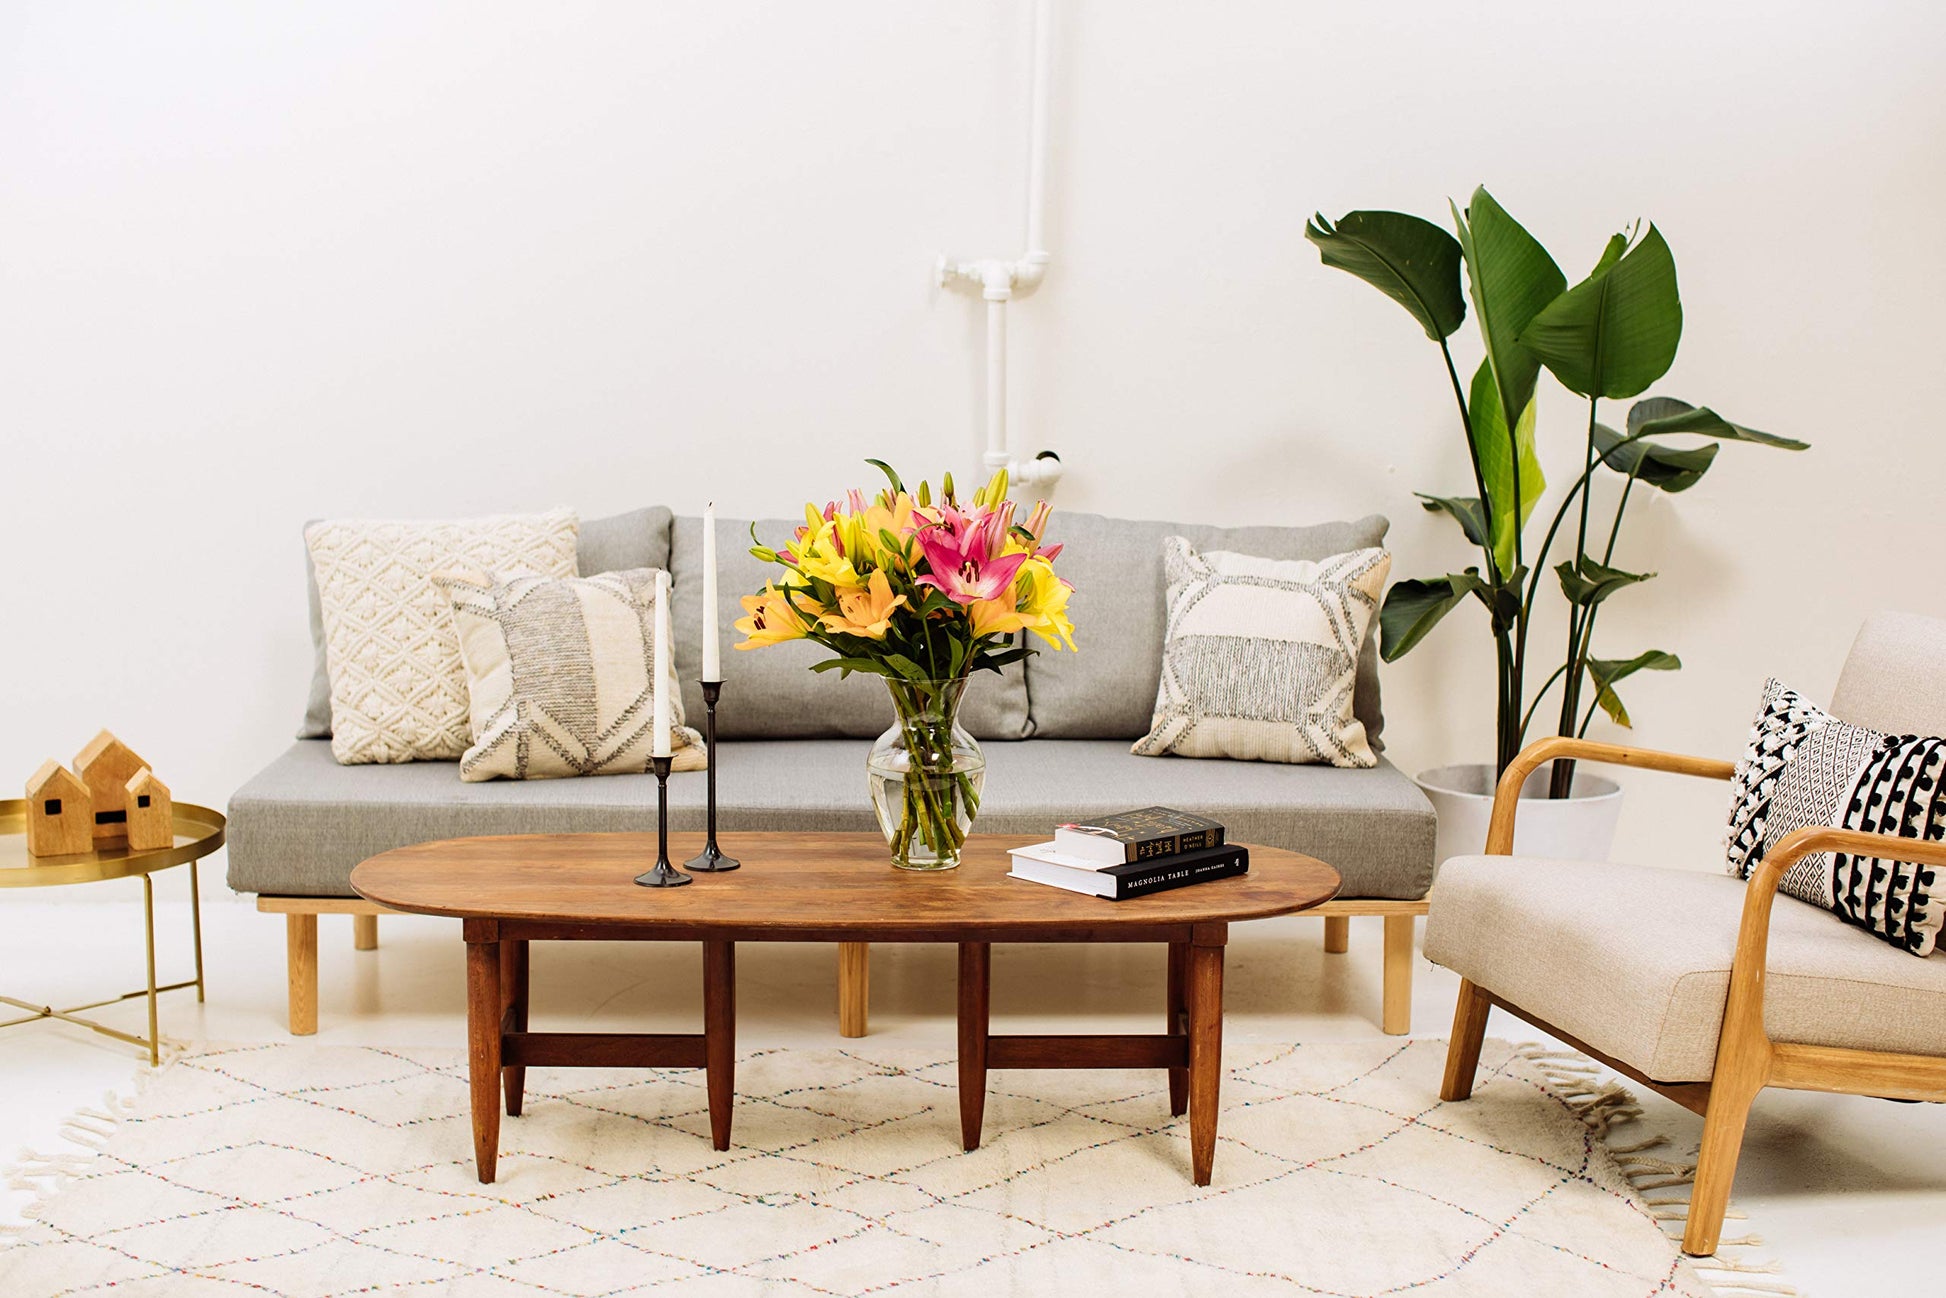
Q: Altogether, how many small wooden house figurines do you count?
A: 3